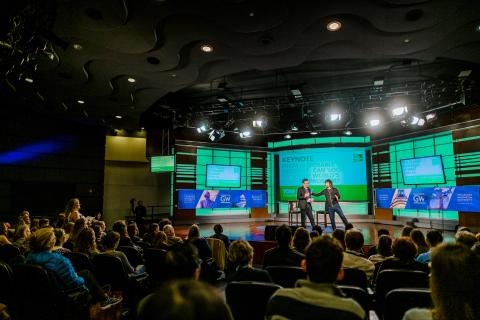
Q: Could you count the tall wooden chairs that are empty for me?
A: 2